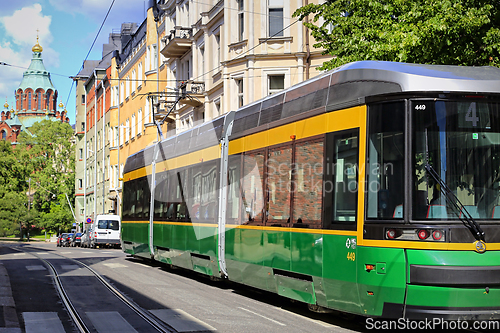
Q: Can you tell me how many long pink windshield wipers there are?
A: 0